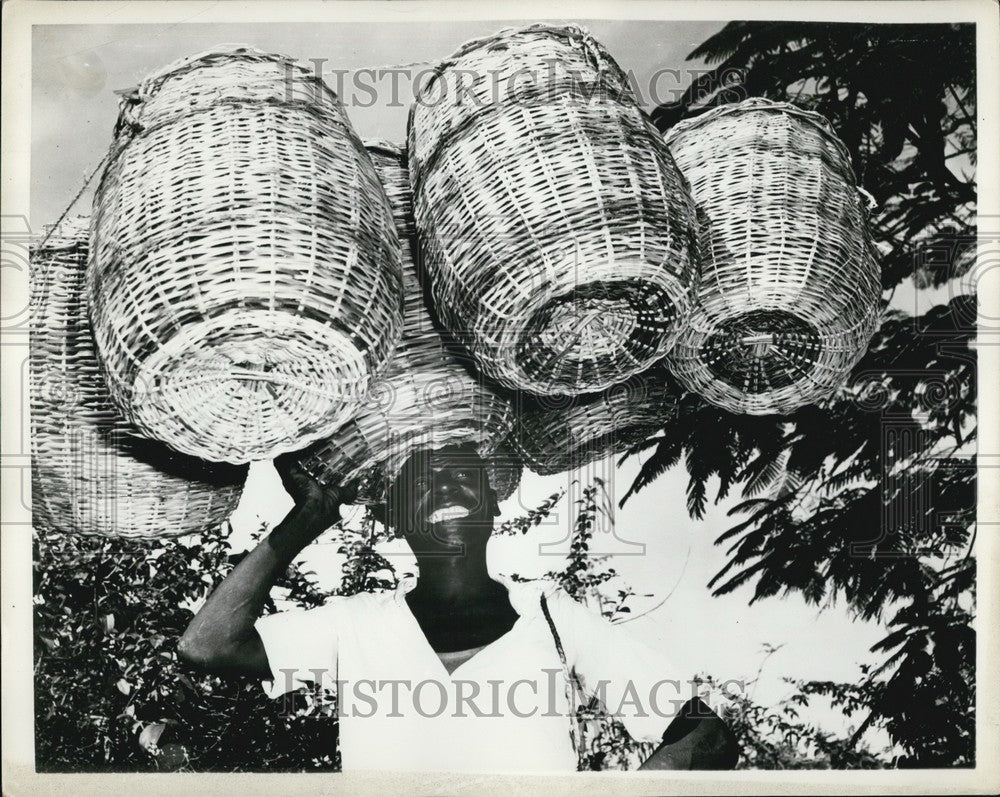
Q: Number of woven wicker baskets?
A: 6